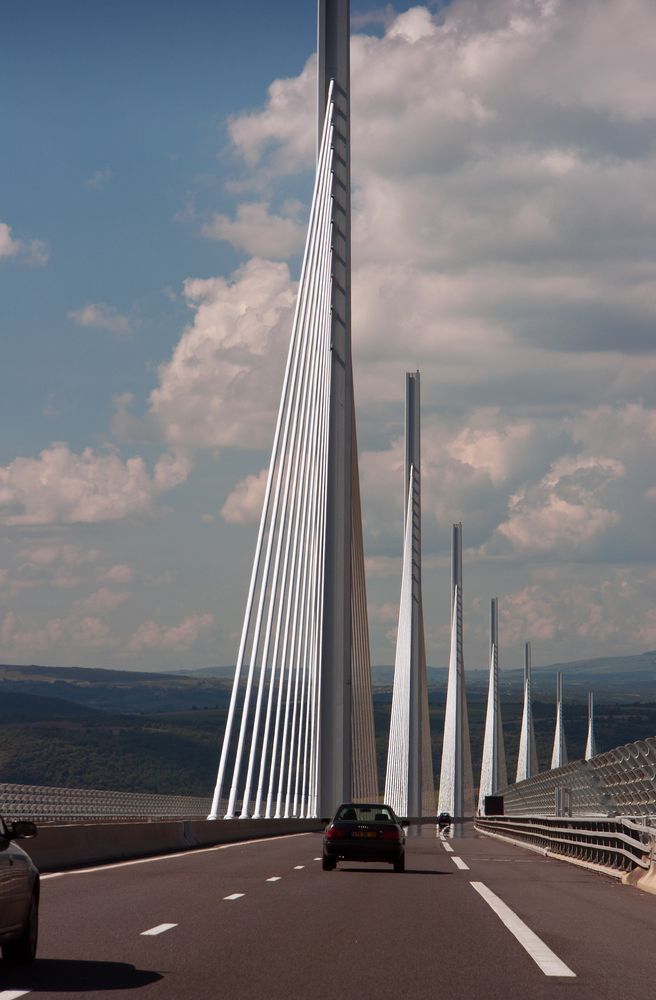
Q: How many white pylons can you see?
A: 7